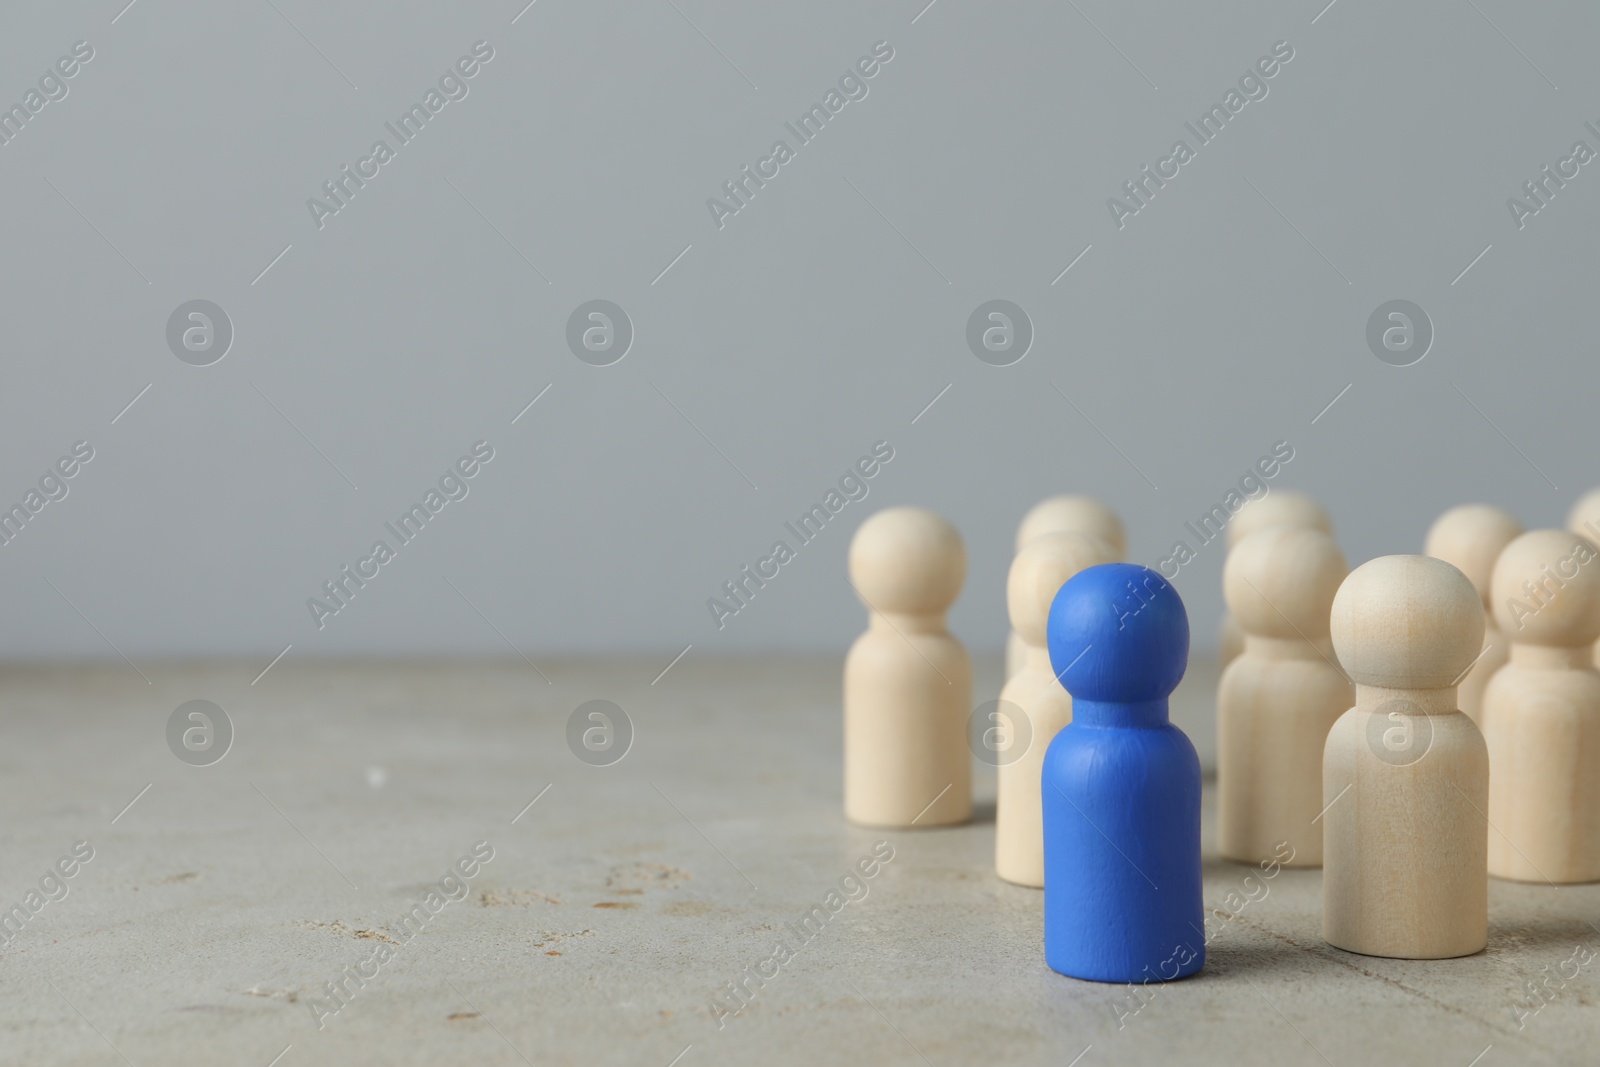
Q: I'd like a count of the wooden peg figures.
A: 10